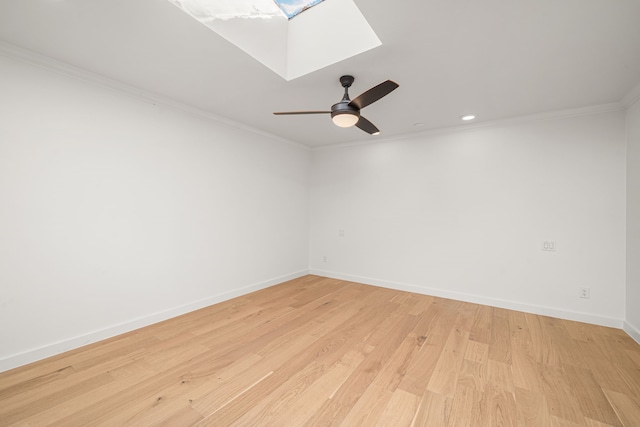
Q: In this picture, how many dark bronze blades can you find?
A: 3